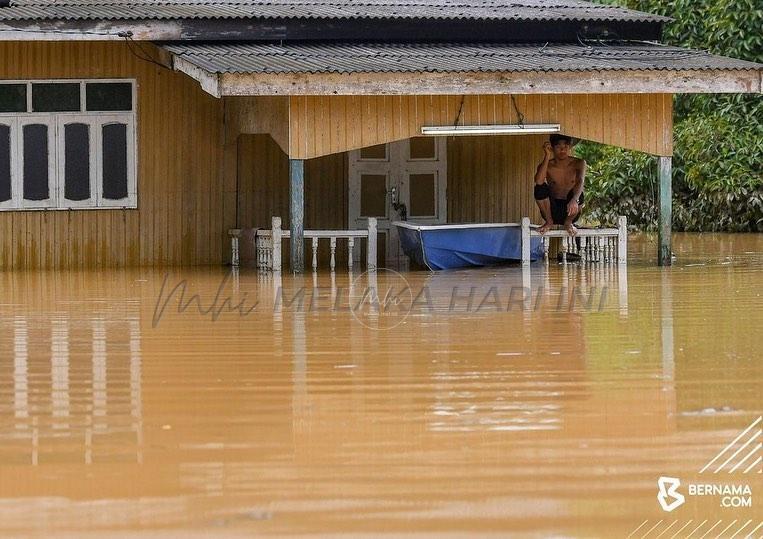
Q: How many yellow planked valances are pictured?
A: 1